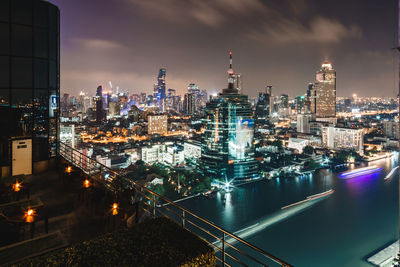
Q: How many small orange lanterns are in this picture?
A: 5